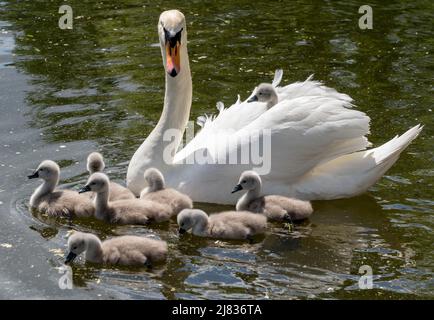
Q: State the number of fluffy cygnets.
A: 8